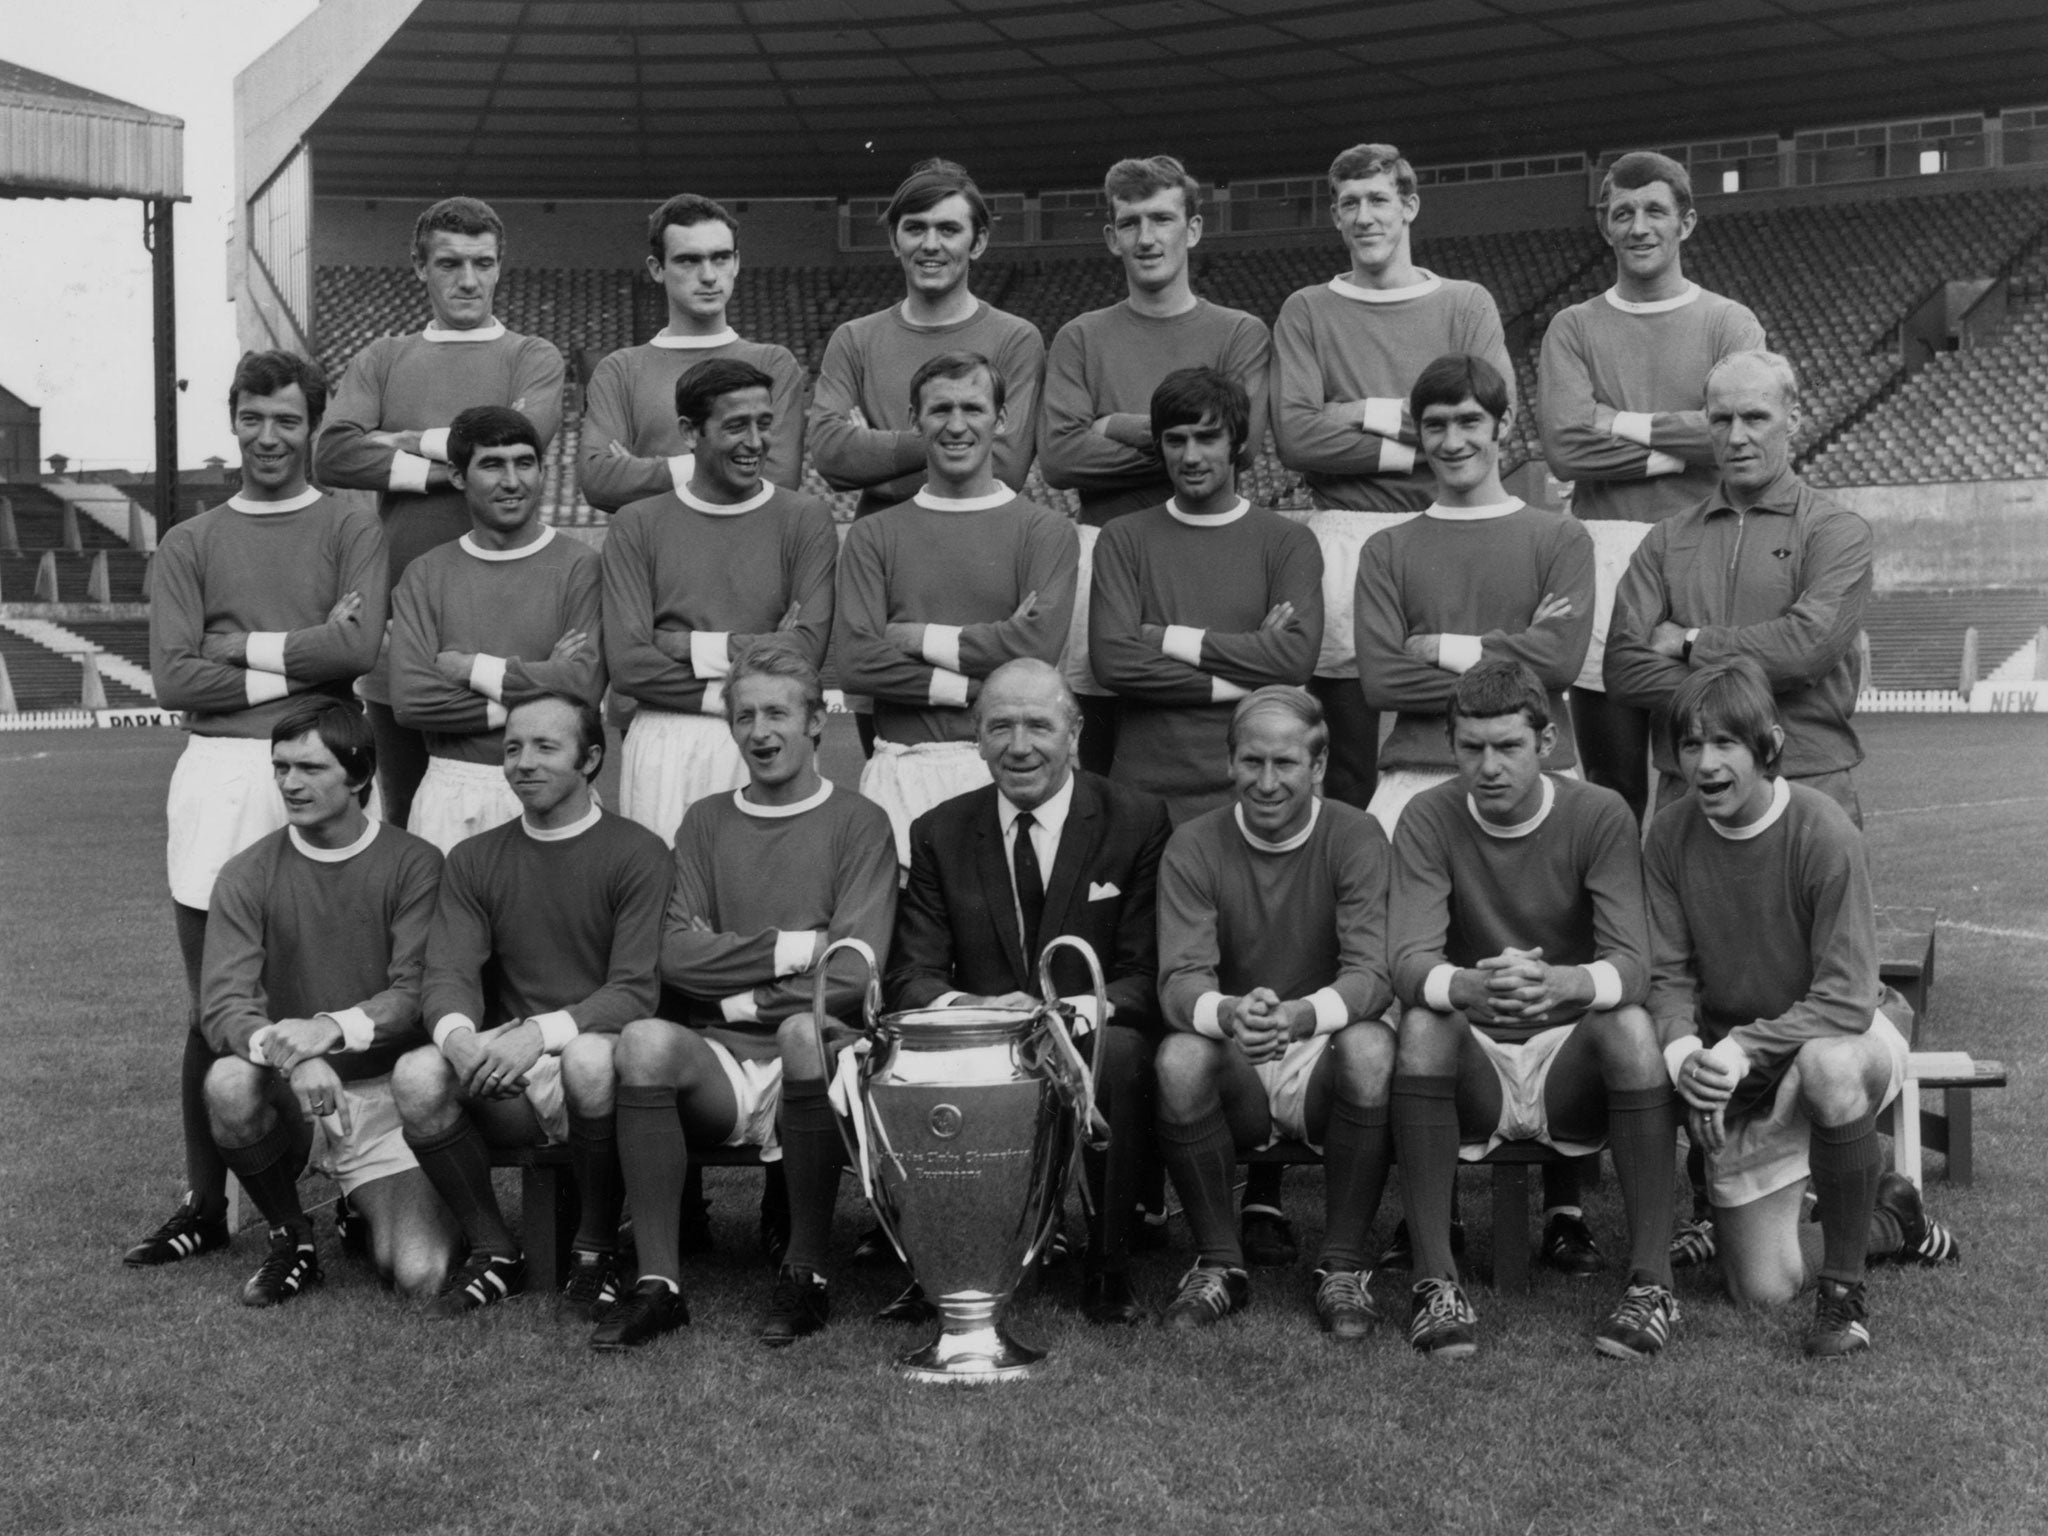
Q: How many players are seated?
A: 4